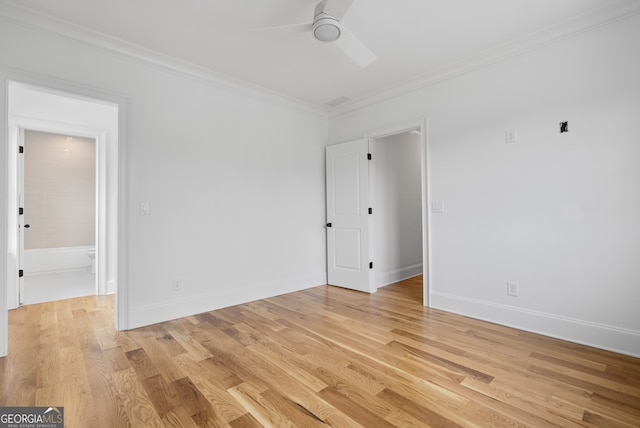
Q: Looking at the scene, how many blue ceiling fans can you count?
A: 0